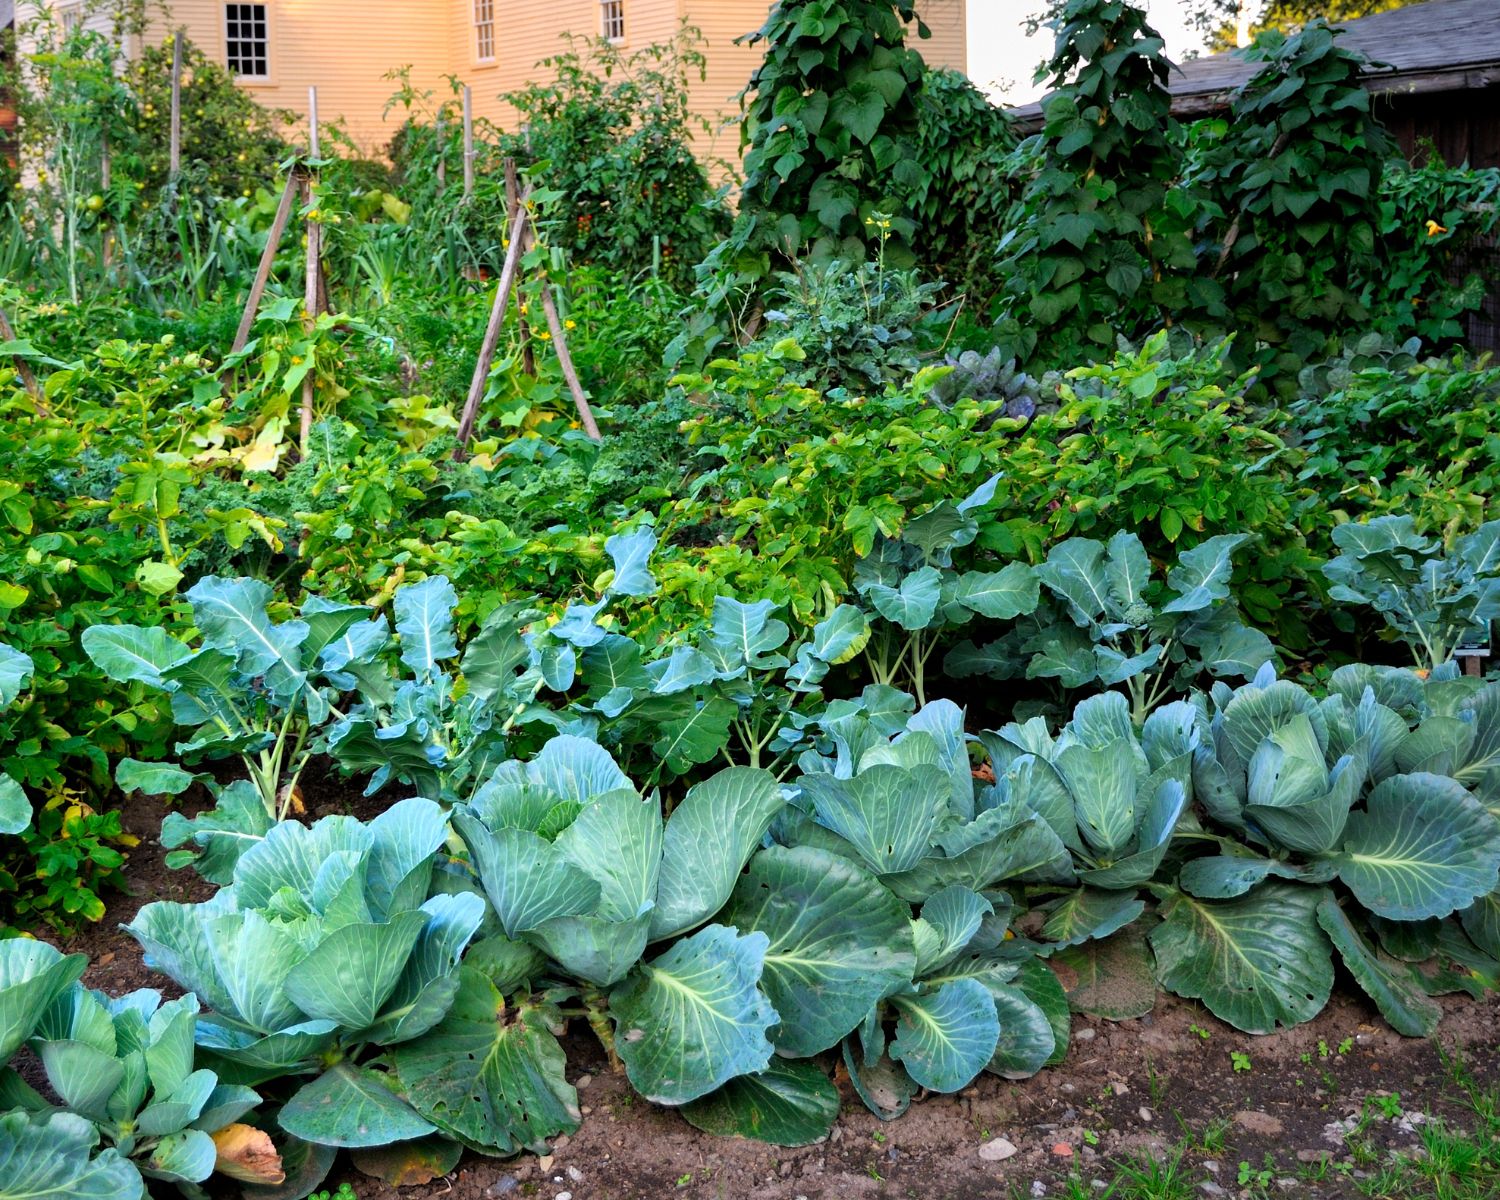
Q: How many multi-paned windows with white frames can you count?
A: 3